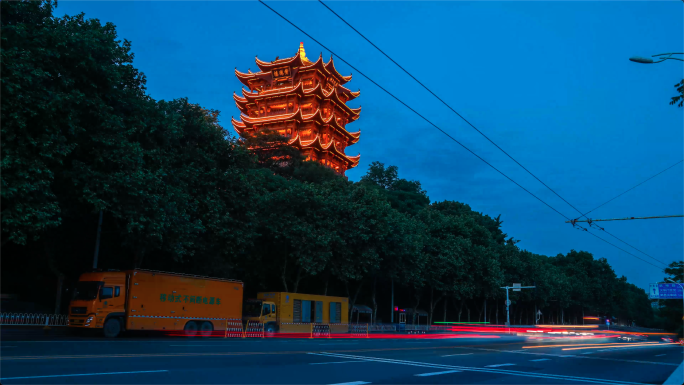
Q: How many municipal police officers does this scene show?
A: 0